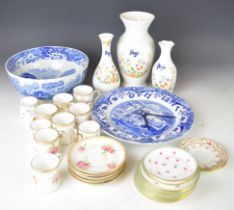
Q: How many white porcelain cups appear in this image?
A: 10